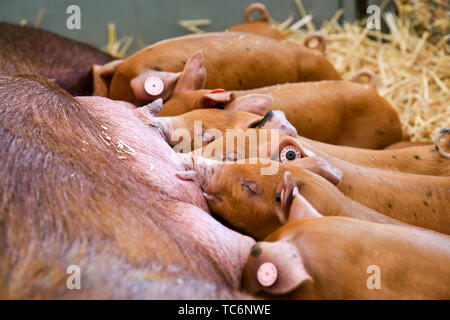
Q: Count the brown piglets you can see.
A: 7